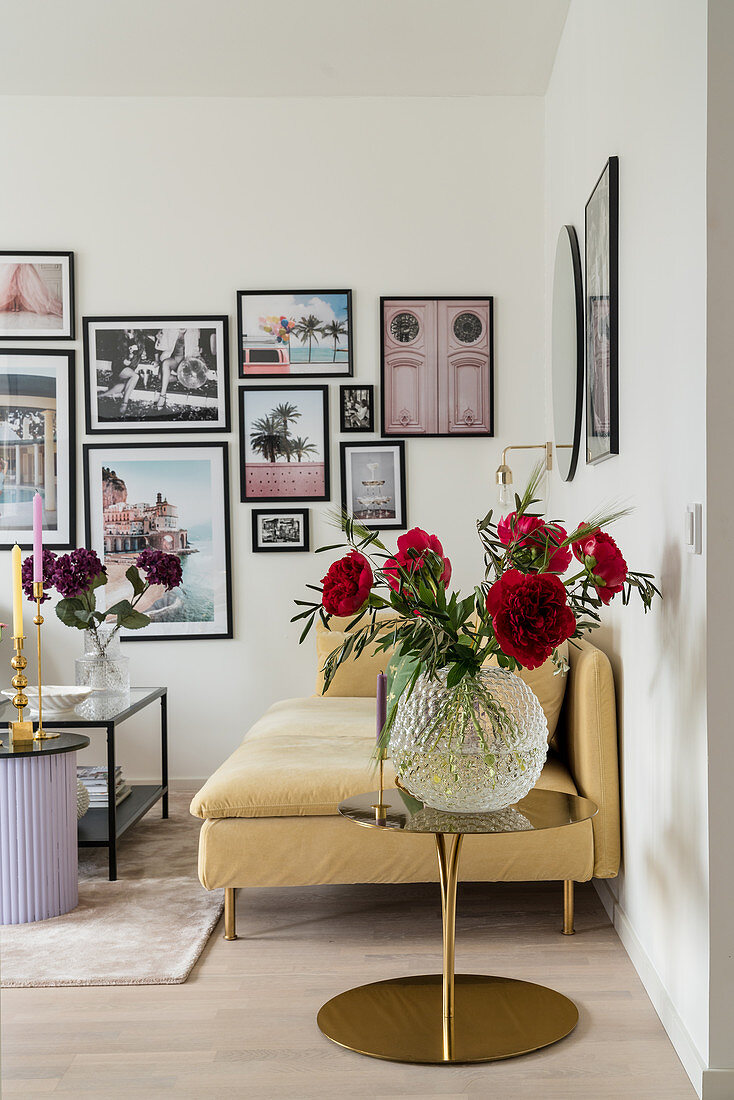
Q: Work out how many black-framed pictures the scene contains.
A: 11